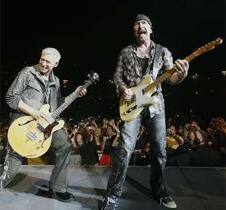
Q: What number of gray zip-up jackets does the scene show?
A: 1